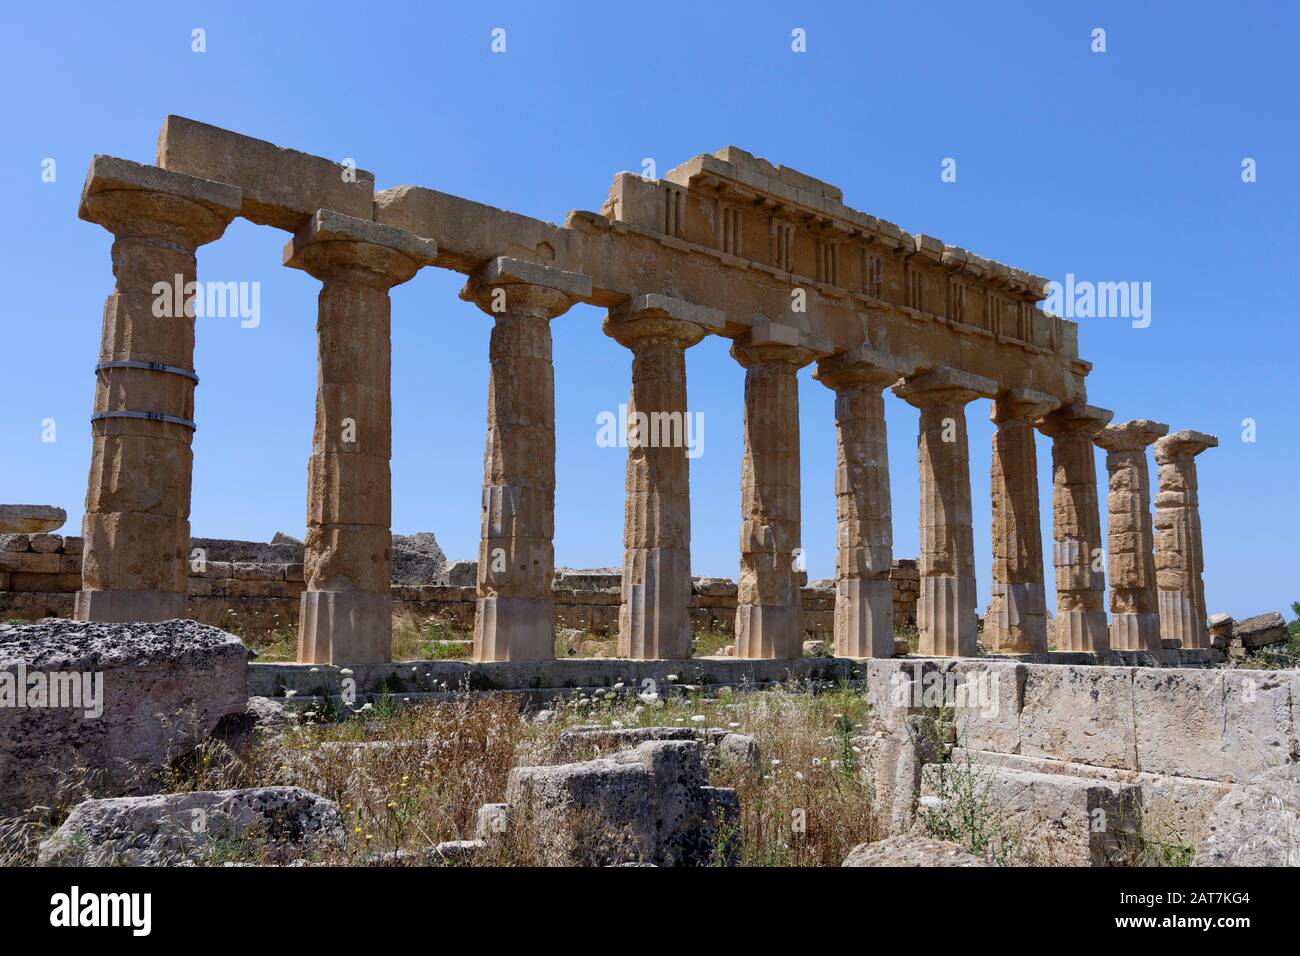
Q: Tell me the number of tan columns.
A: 11